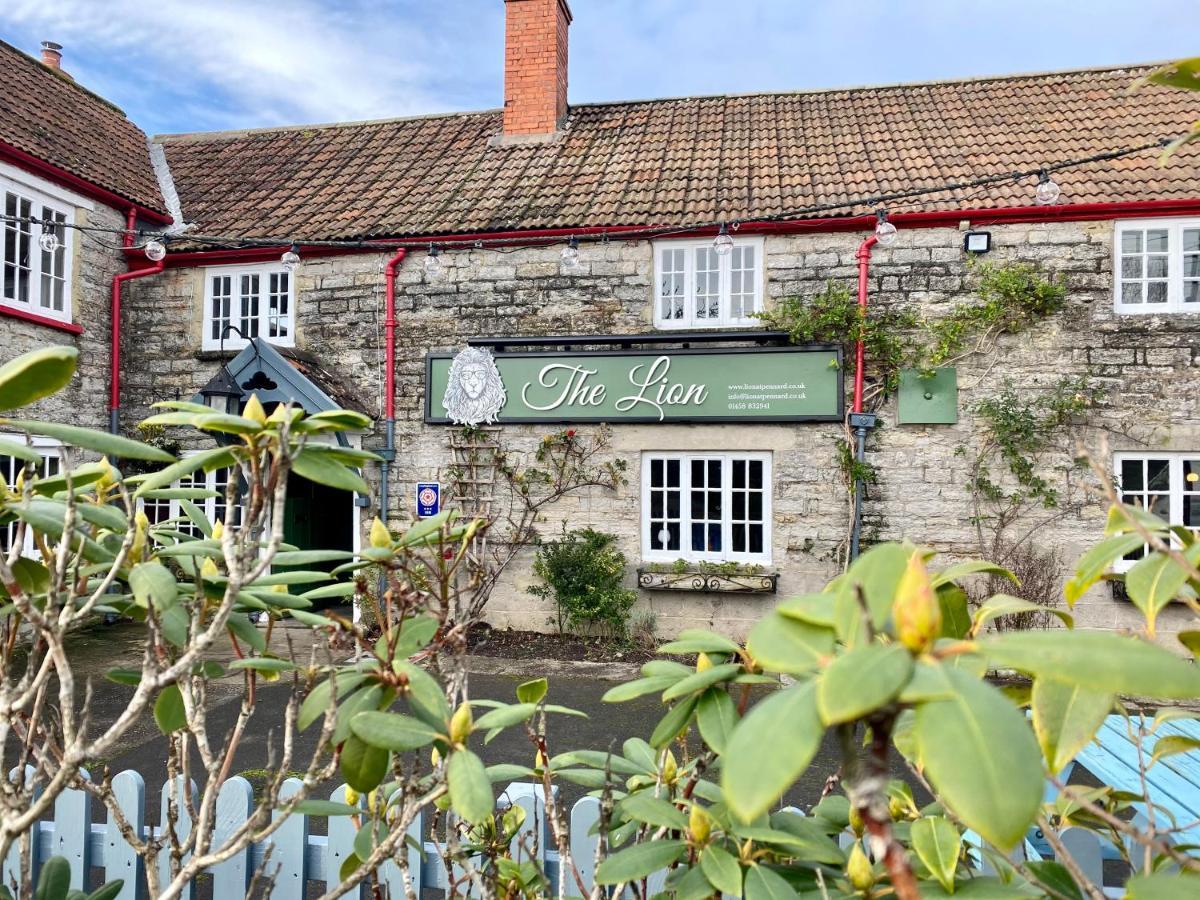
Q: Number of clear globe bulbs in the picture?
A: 8